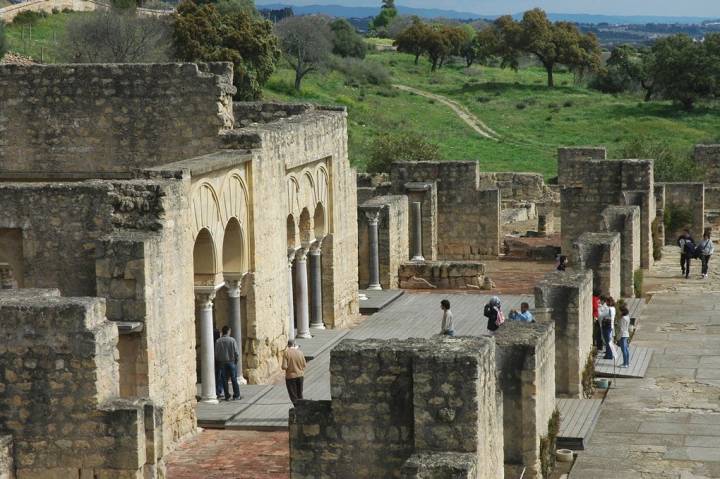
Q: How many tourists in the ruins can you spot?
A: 13